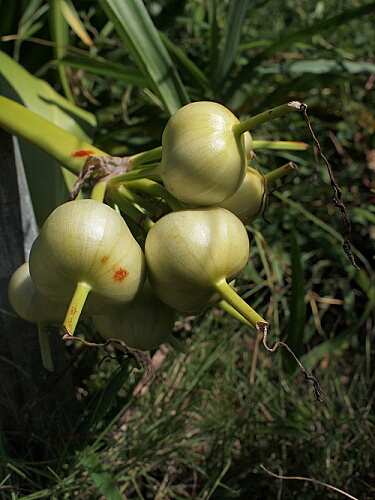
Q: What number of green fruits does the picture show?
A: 6